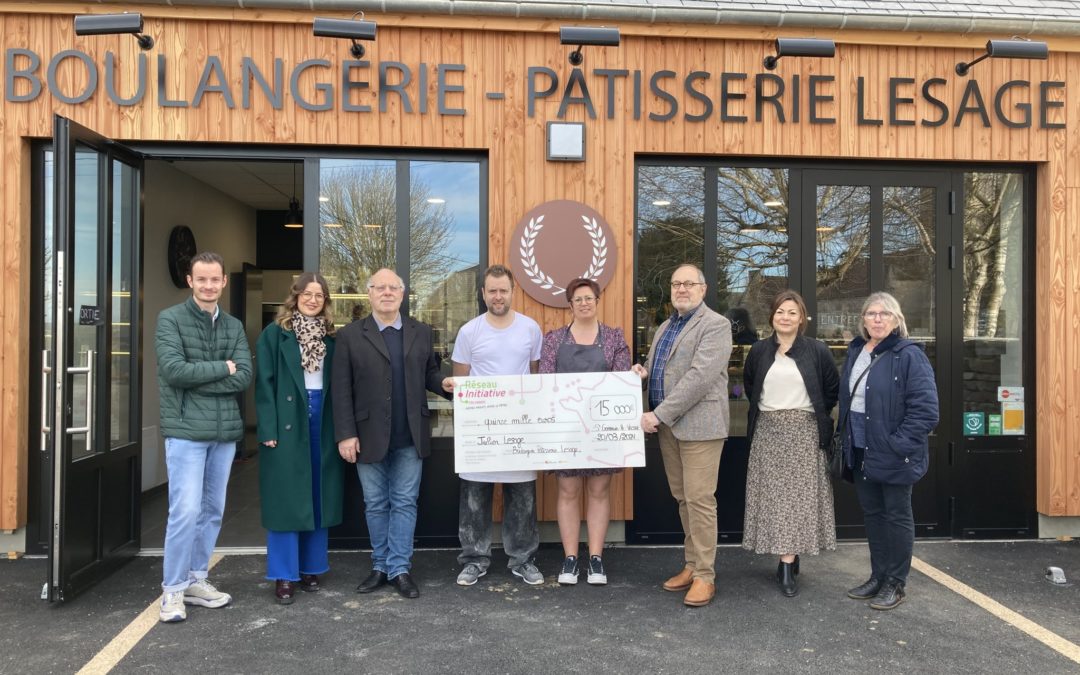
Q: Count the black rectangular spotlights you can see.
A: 5